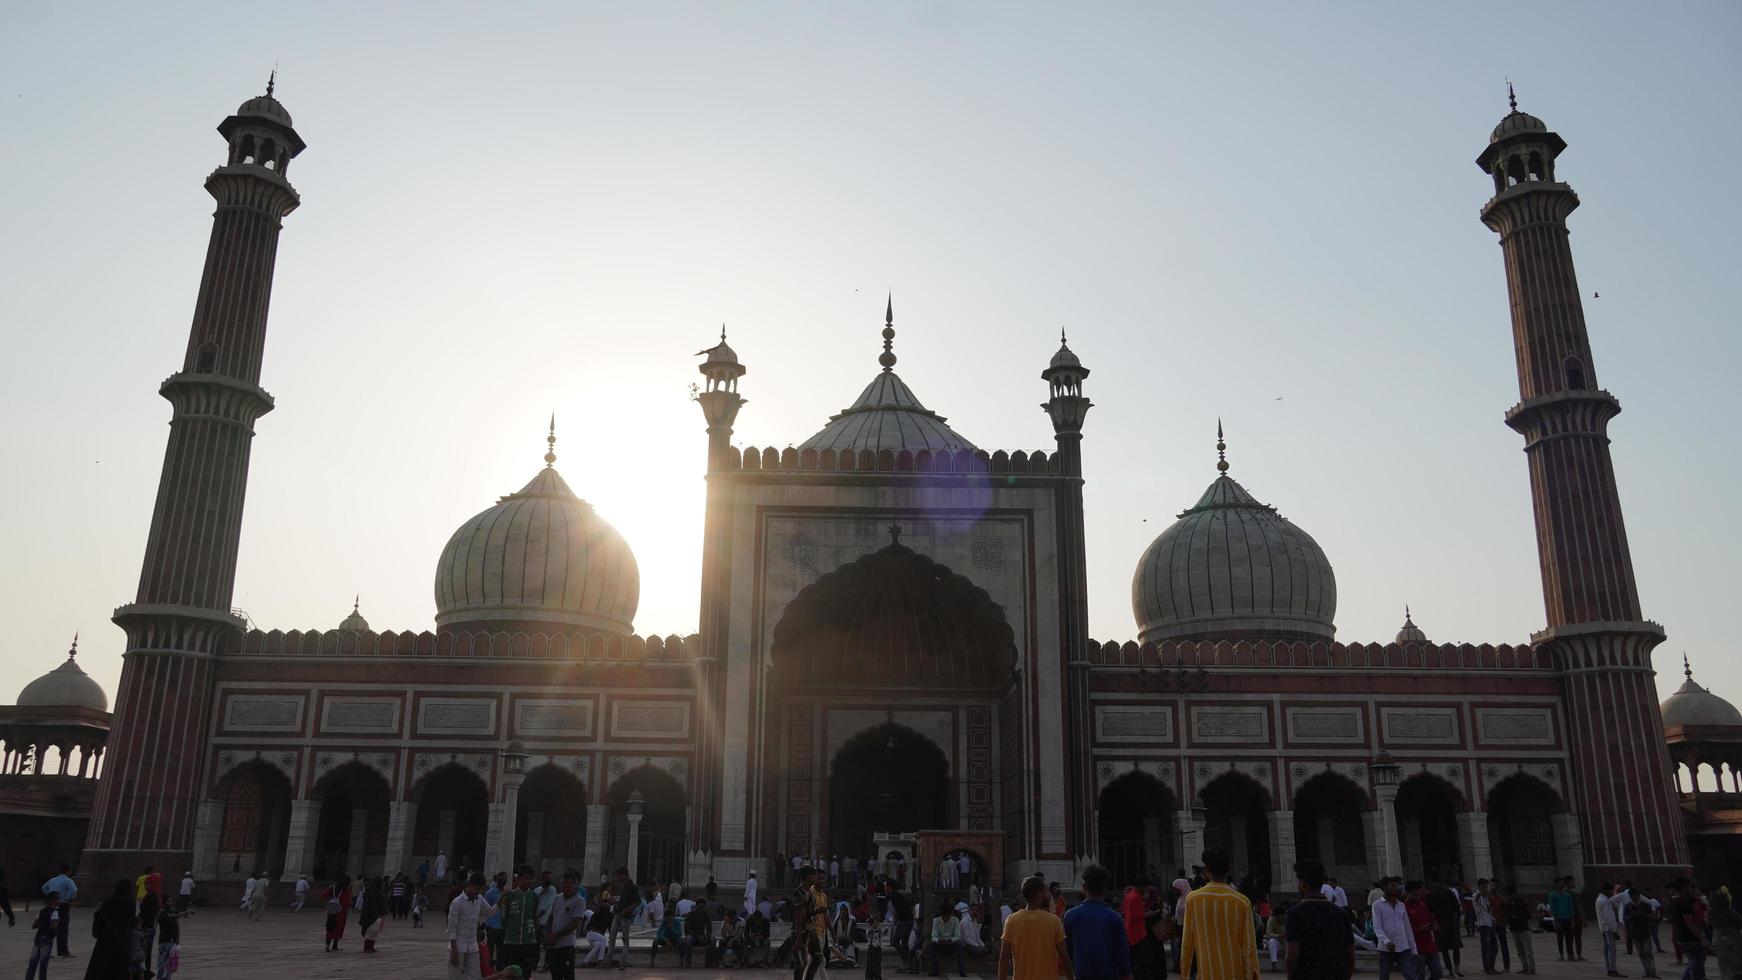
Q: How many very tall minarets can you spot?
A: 2